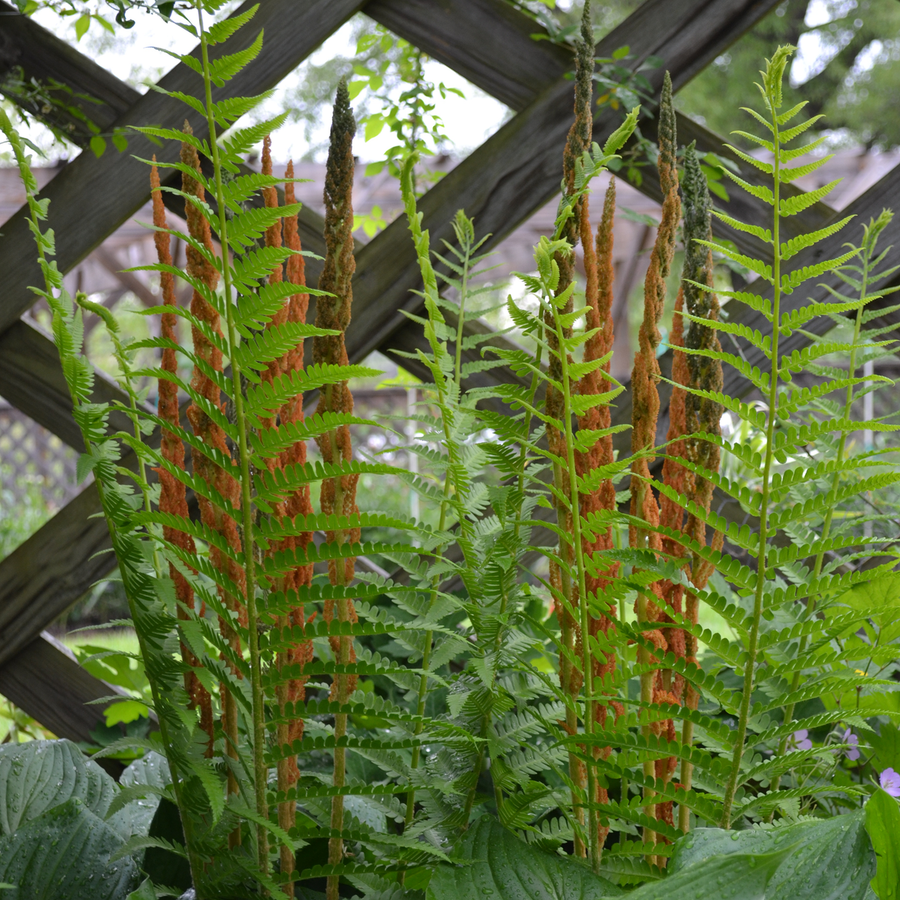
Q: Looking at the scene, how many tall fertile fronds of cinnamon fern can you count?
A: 11